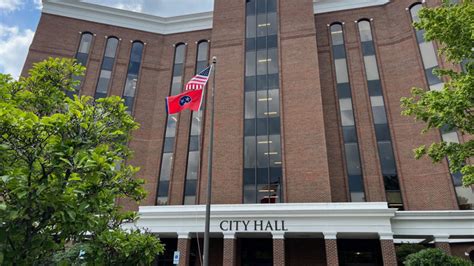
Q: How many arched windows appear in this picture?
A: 8